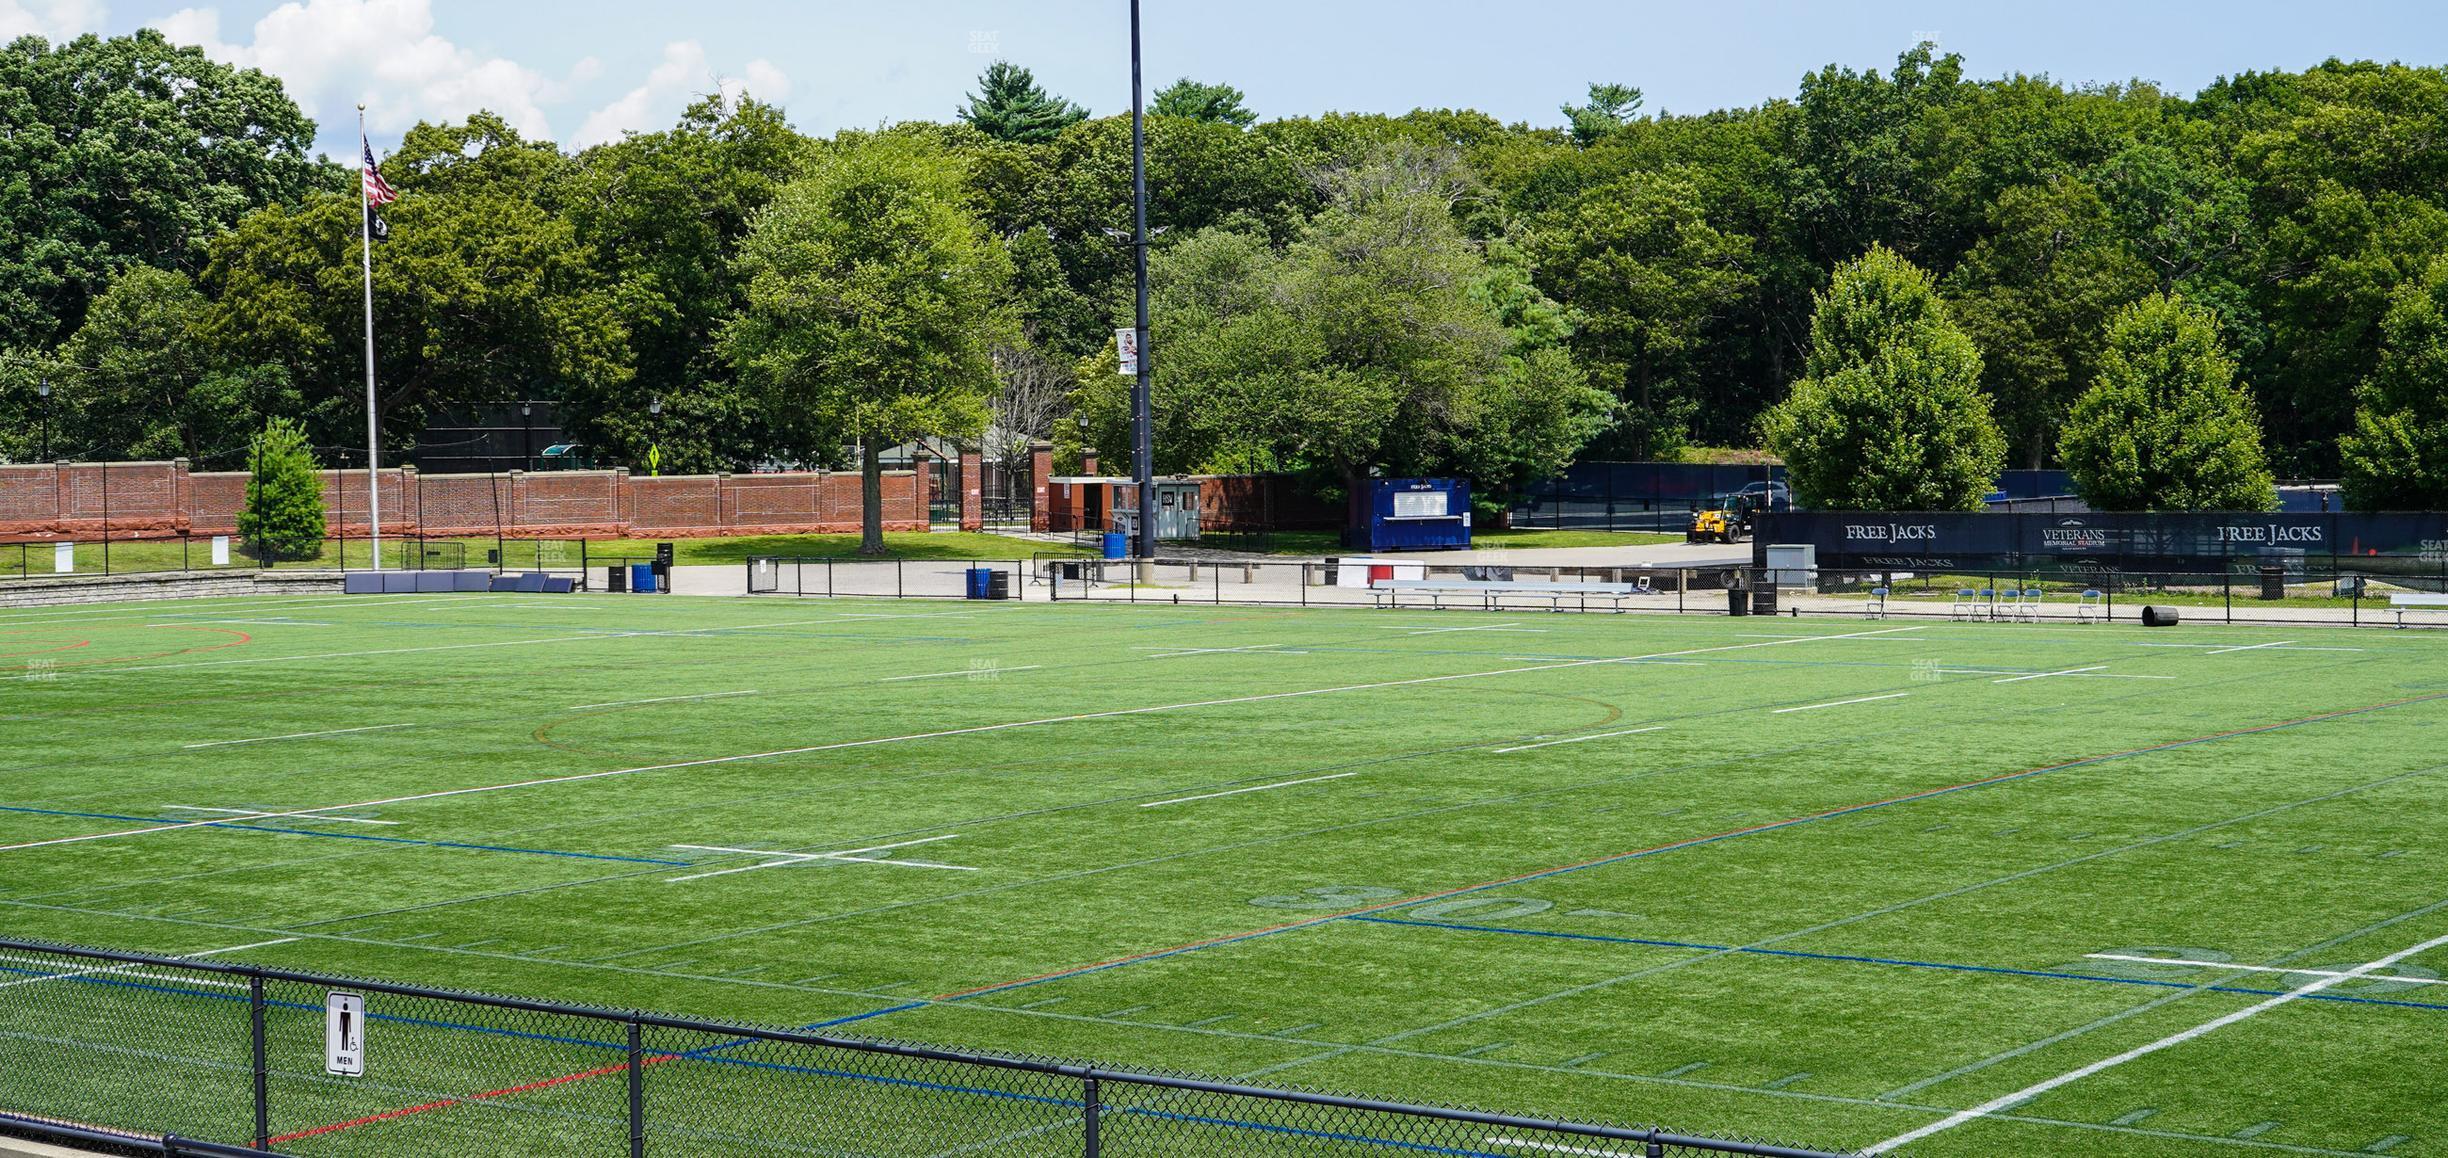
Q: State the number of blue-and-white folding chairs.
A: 6